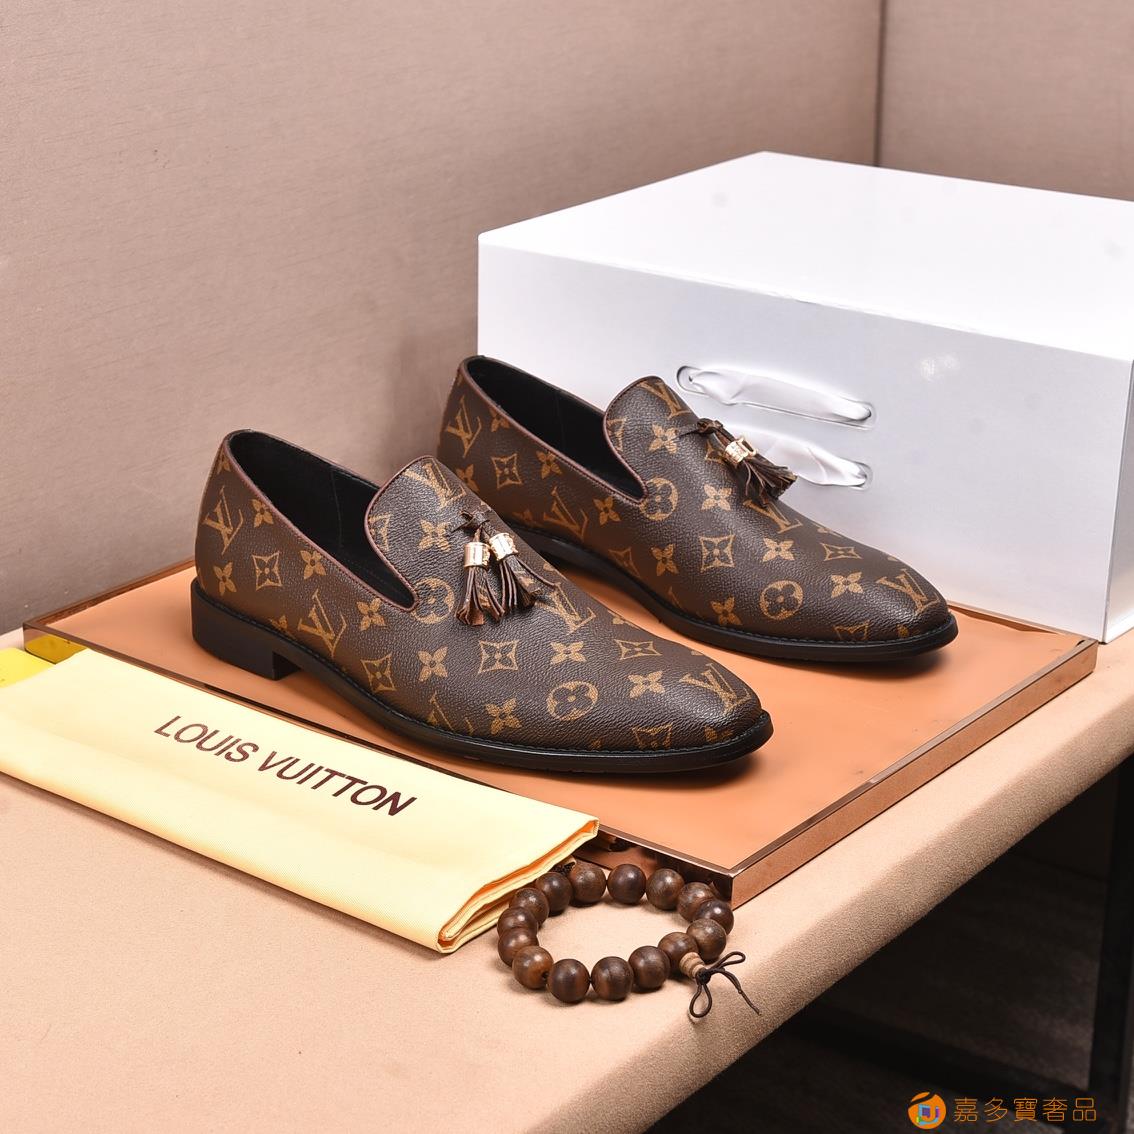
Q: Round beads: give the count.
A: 15